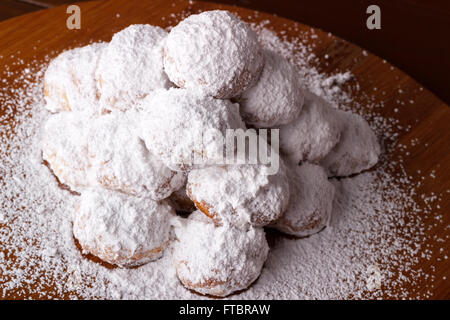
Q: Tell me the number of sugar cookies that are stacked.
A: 13